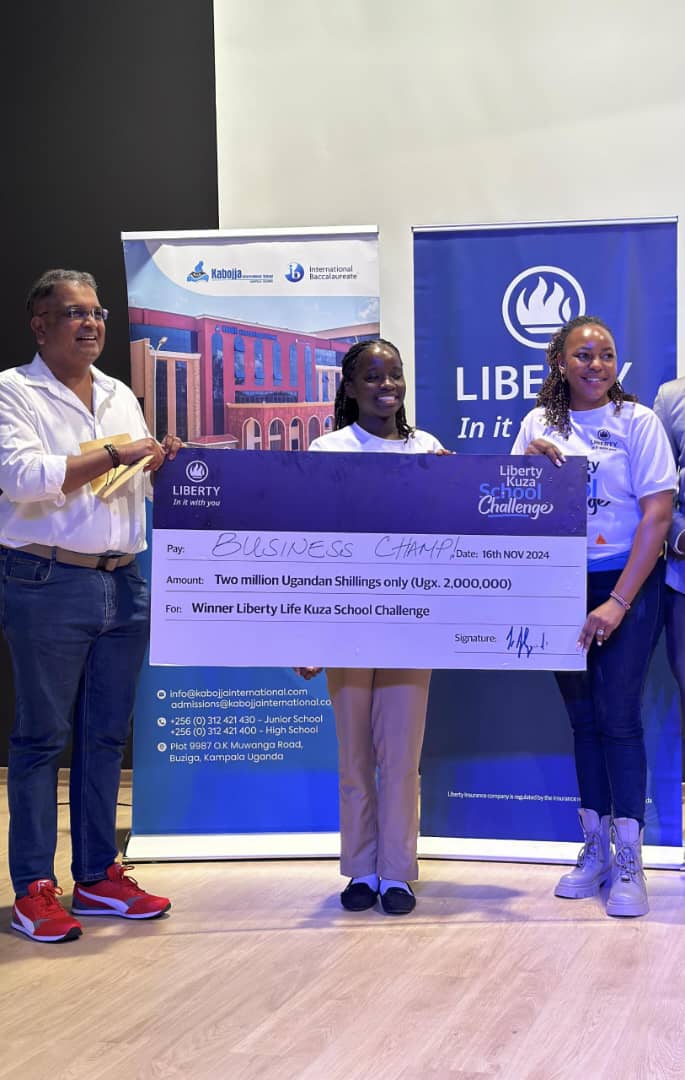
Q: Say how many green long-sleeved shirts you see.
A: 0